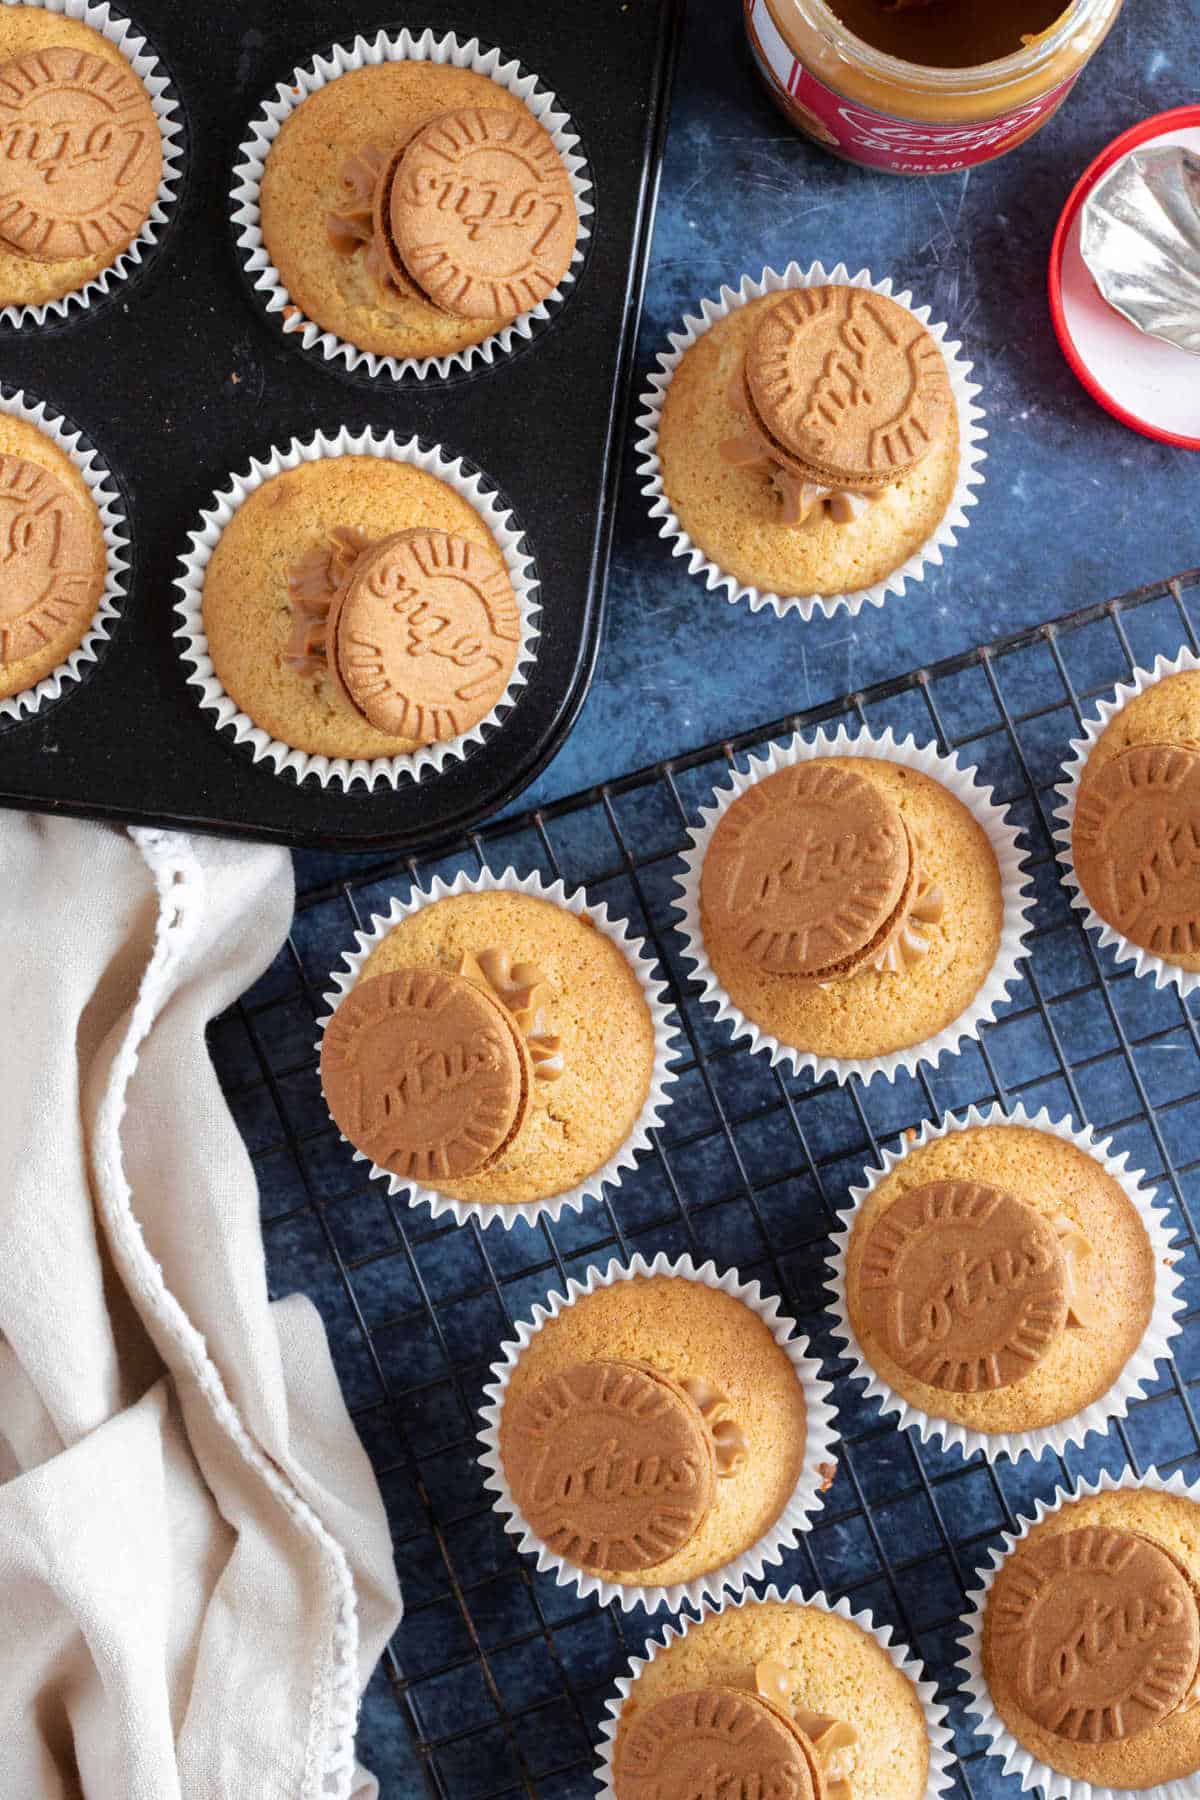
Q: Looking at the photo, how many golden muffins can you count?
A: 12